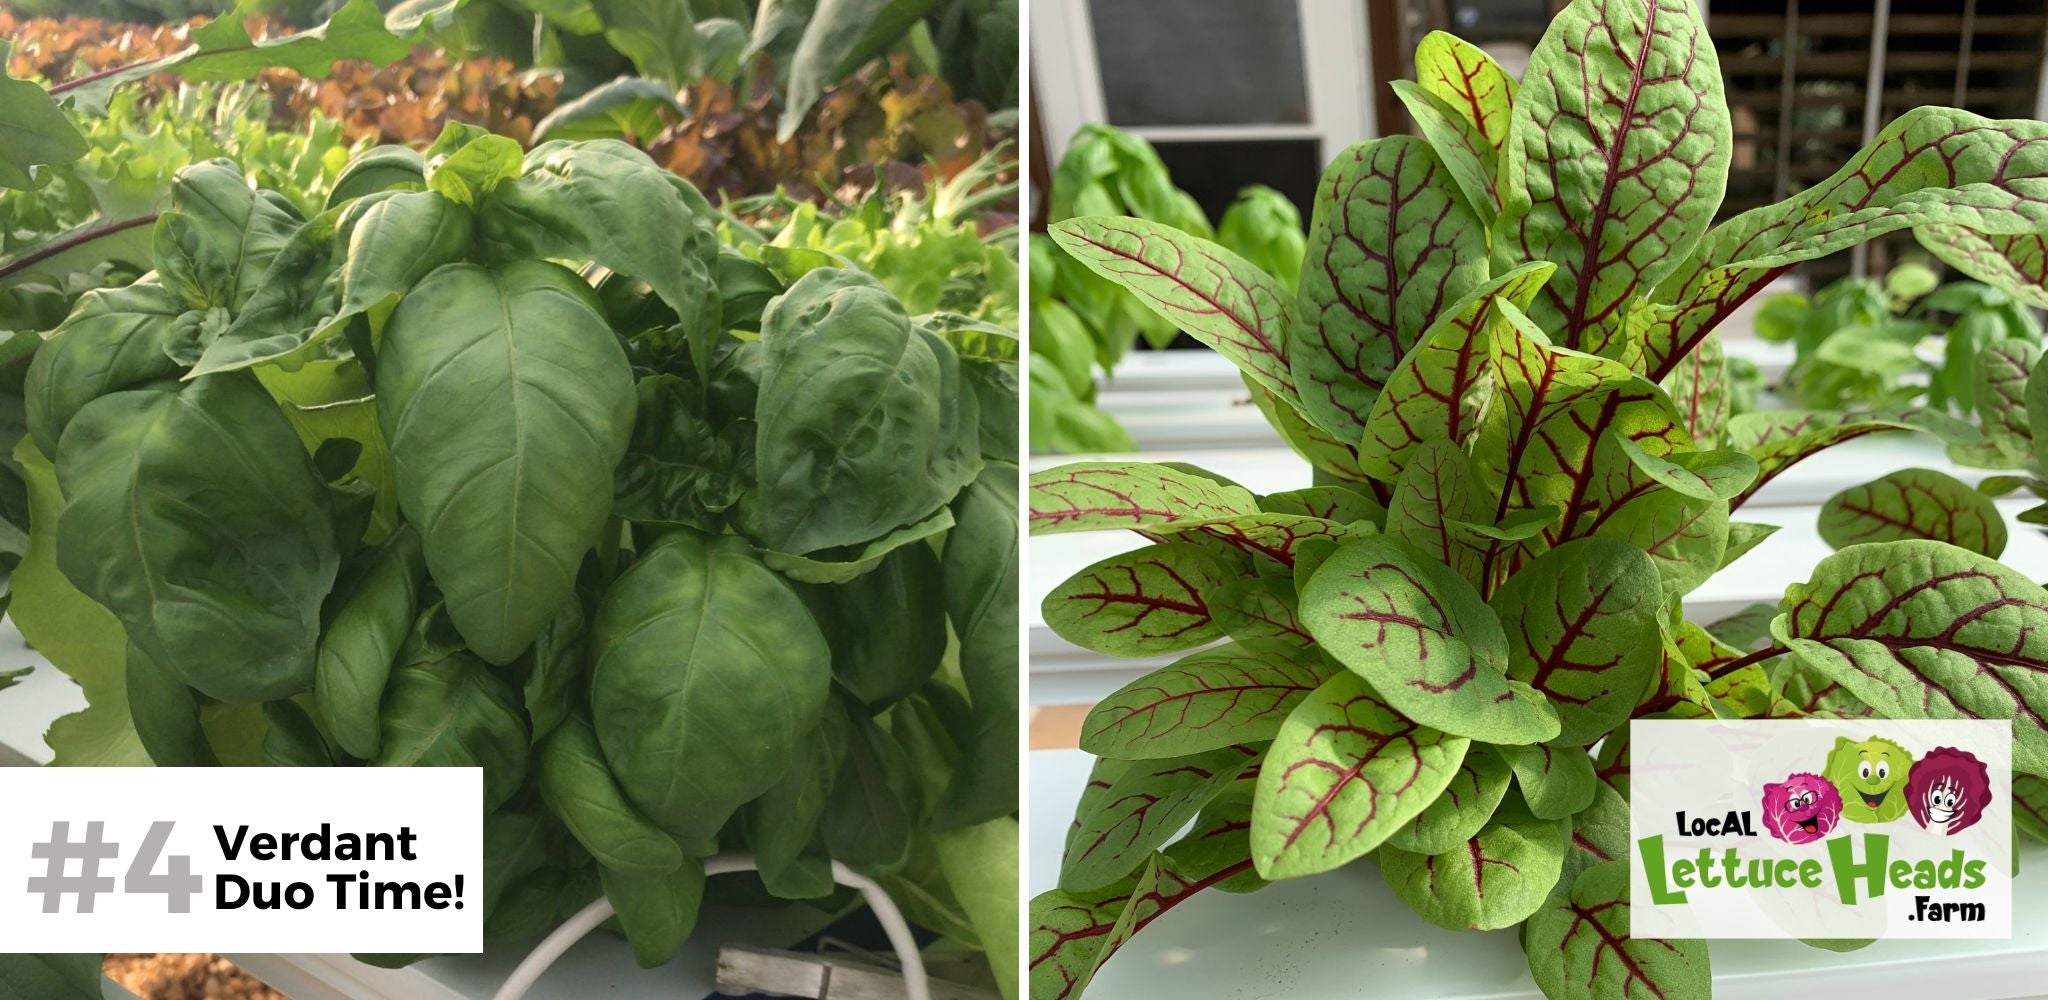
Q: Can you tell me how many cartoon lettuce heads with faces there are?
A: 3